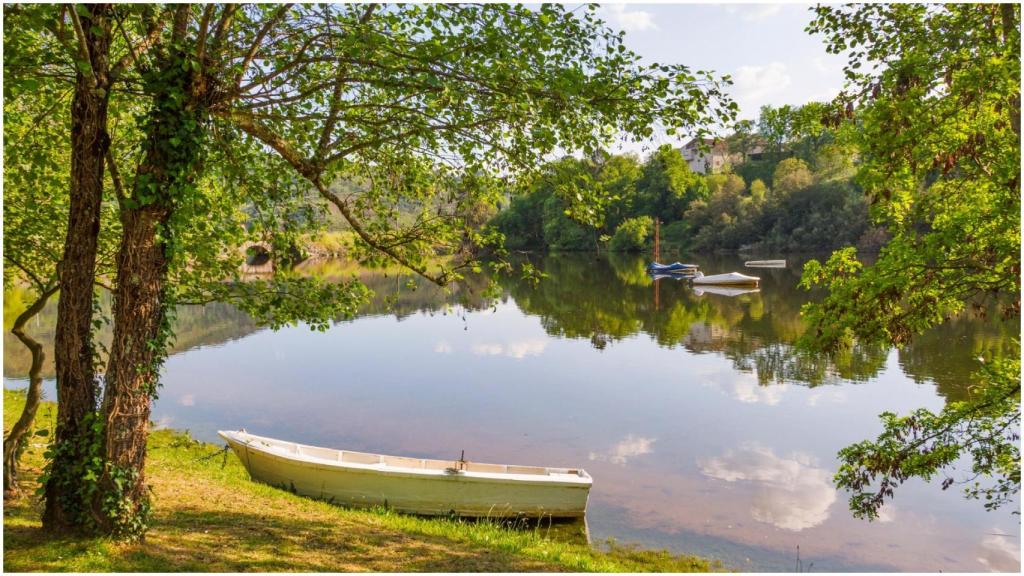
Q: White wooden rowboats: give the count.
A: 1